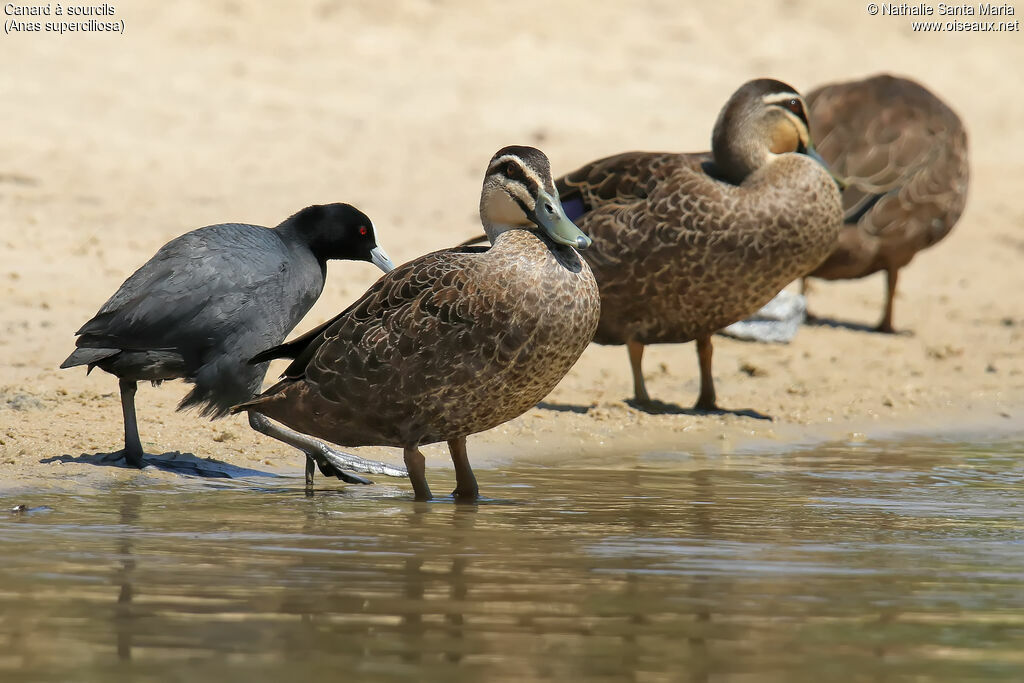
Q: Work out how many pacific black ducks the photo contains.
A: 3